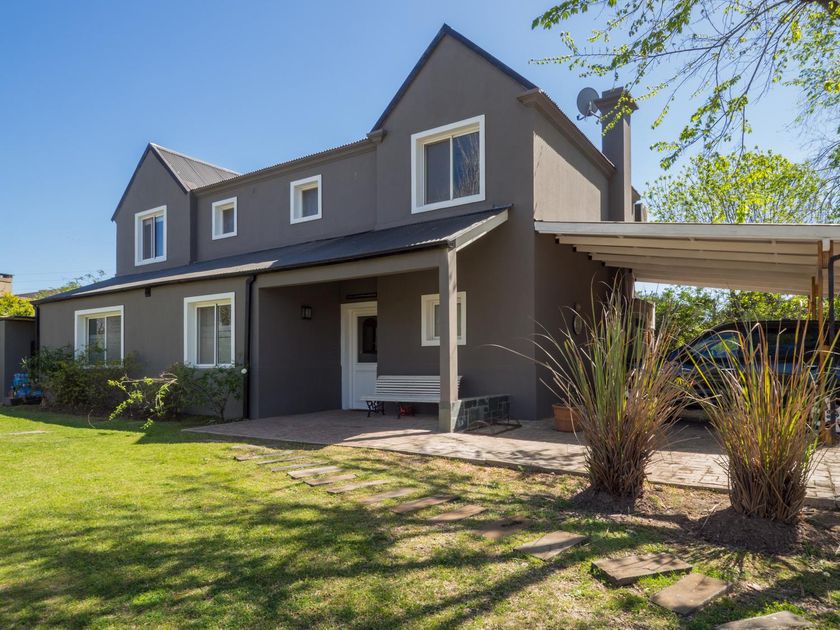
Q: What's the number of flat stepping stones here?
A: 15